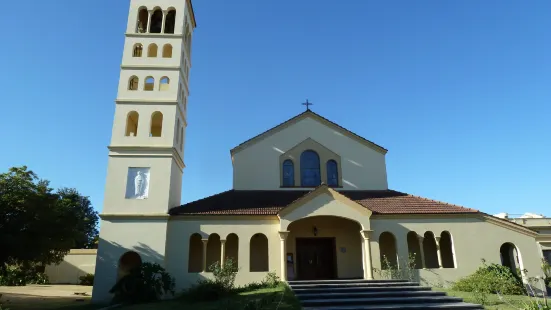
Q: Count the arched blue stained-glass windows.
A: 3